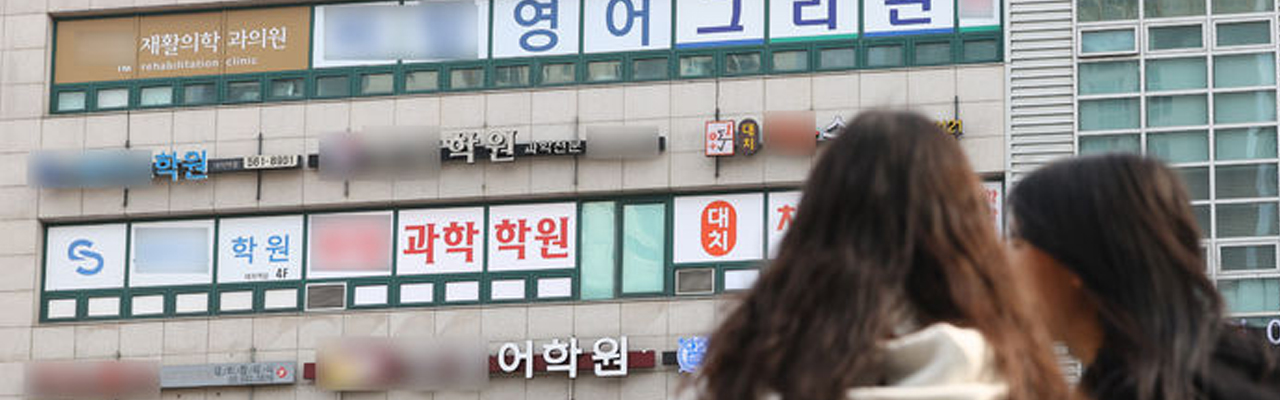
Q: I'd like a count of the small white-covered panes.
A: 12